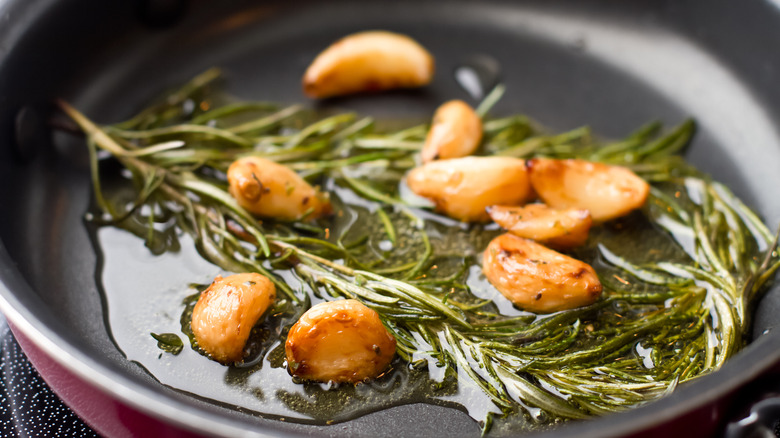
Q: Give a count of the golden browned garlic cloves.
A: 9